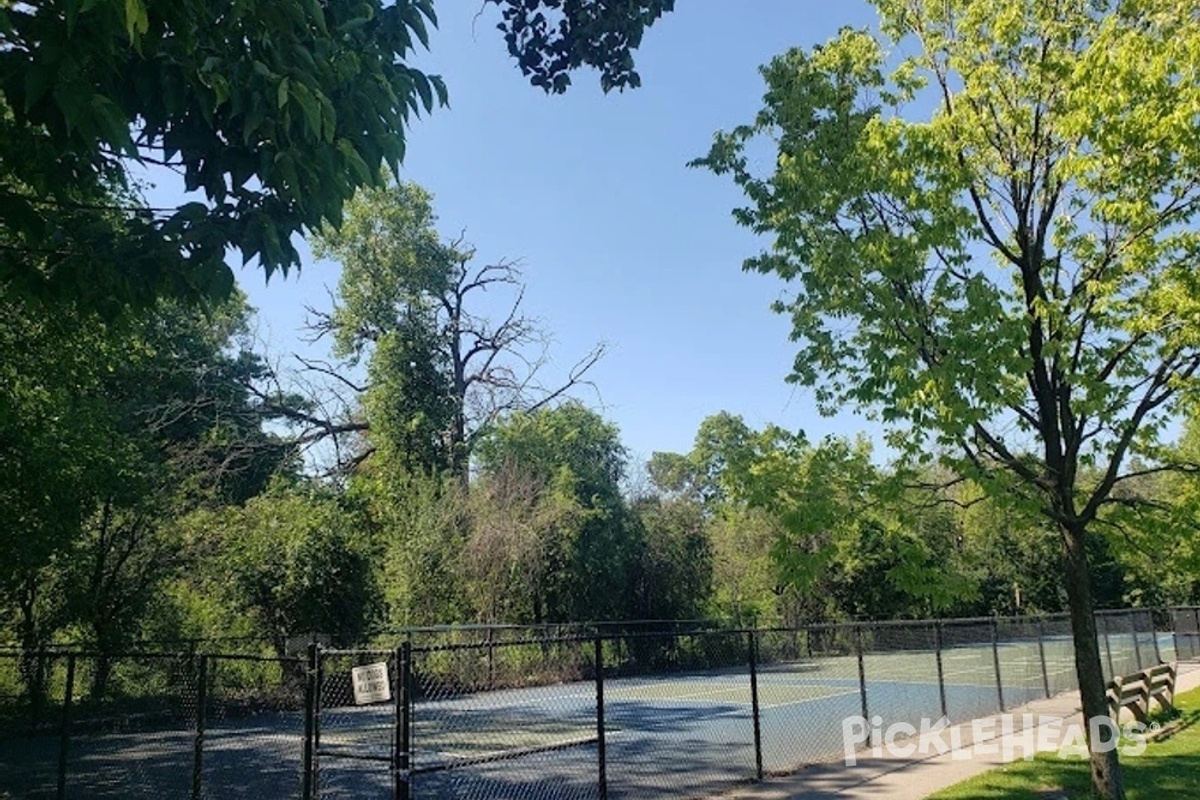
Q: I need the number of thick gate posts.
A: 2